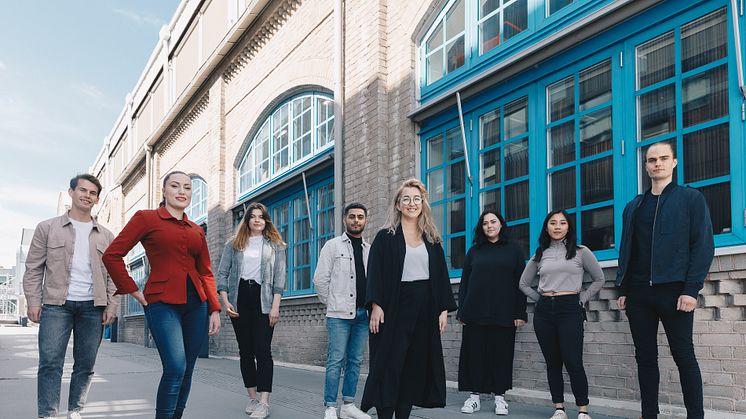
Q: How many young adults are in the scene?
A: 8